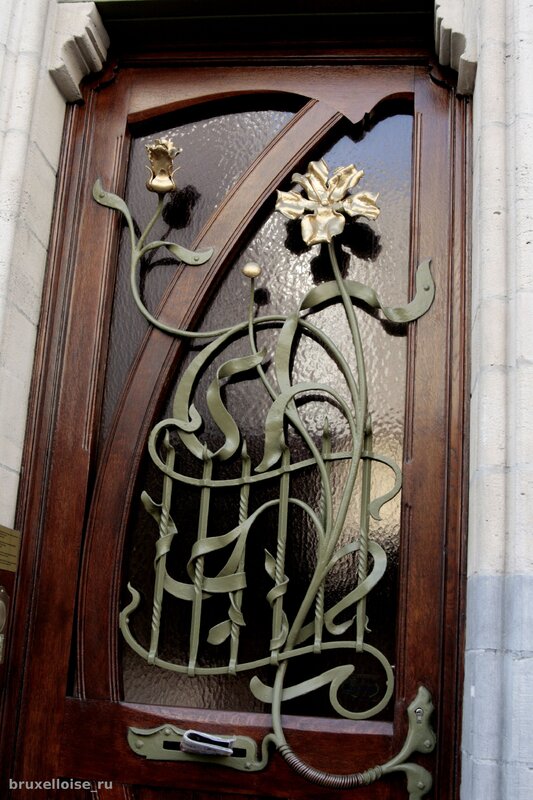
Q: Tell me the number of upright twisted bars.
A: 6